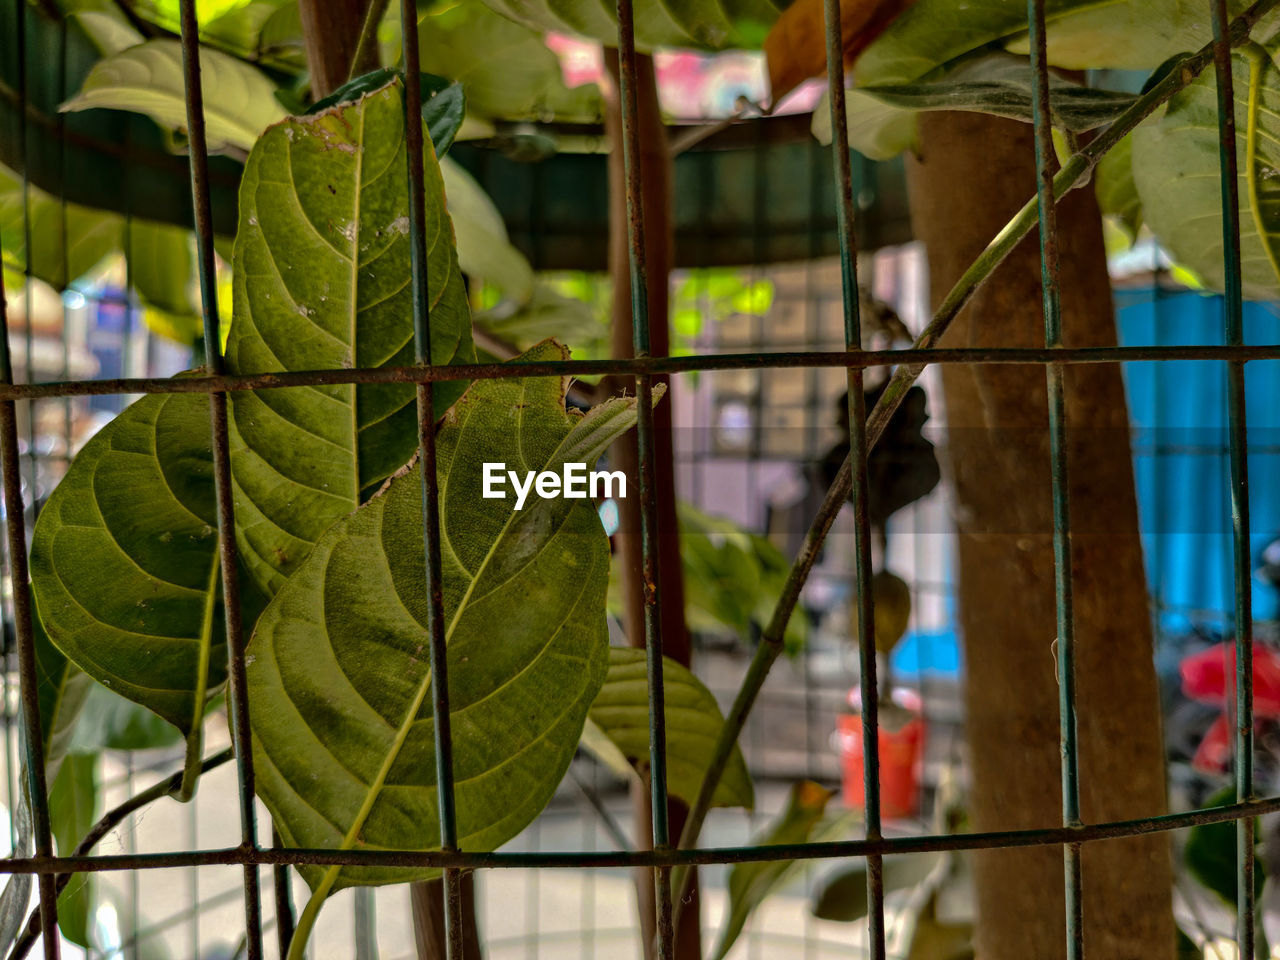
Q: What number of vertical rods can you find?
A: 7